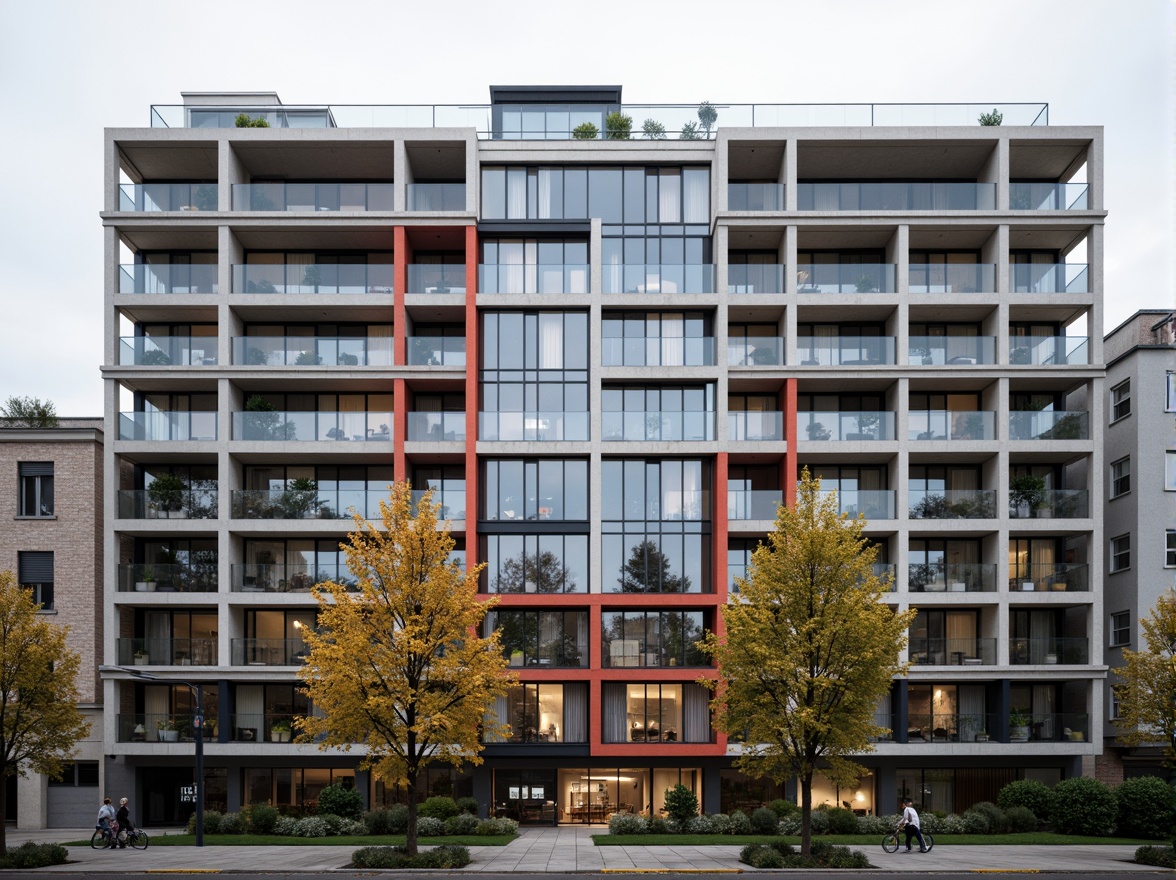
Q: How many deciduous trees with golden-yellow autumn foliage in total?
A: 4